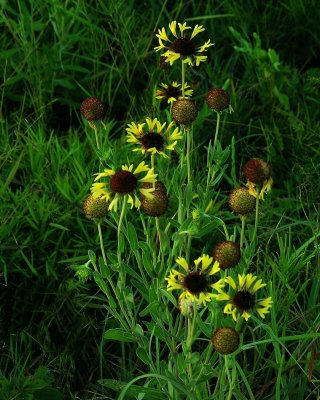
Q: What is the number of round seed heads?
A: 9